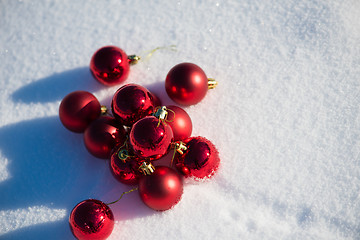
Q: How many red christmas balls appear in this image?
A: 11